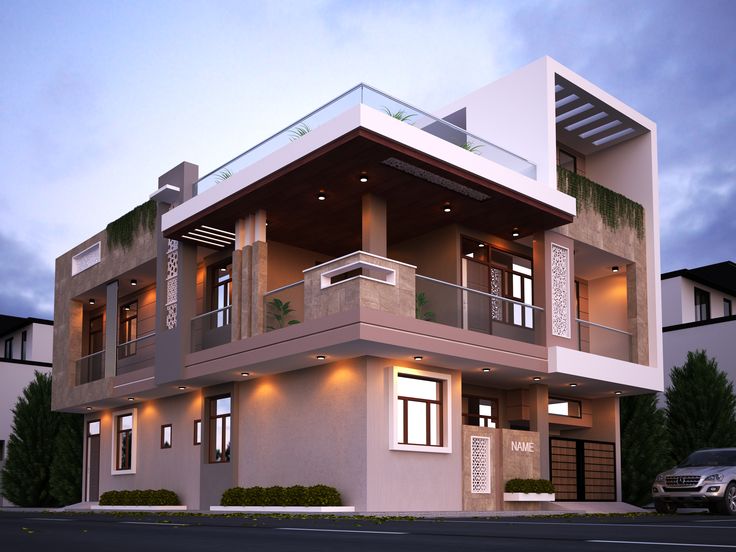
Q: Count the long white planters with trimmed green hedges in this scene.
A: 3